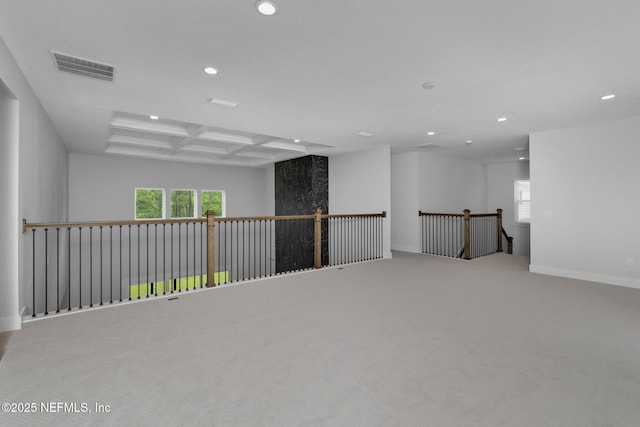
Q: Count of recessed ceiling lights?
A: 8